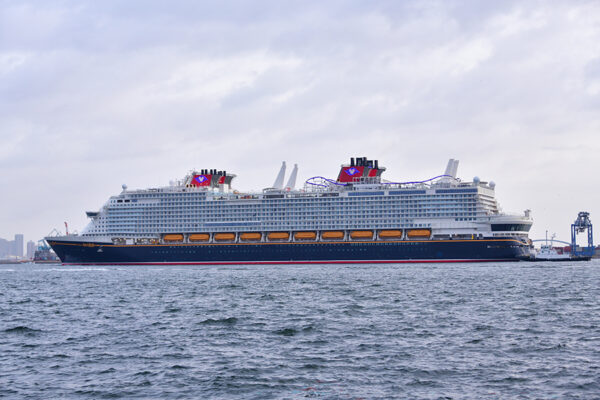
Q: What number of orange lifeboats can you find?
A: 10